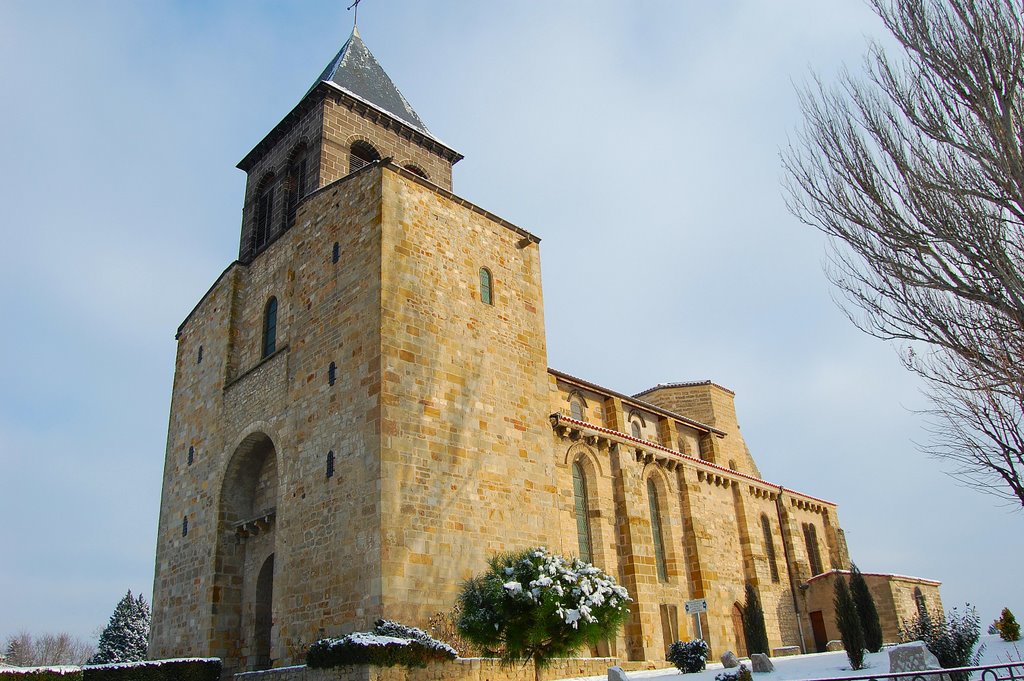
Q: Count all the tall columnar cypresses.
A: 3